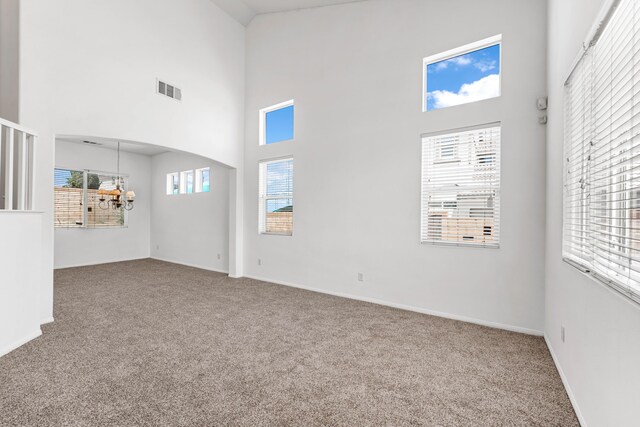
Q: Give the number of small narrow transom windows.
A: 3